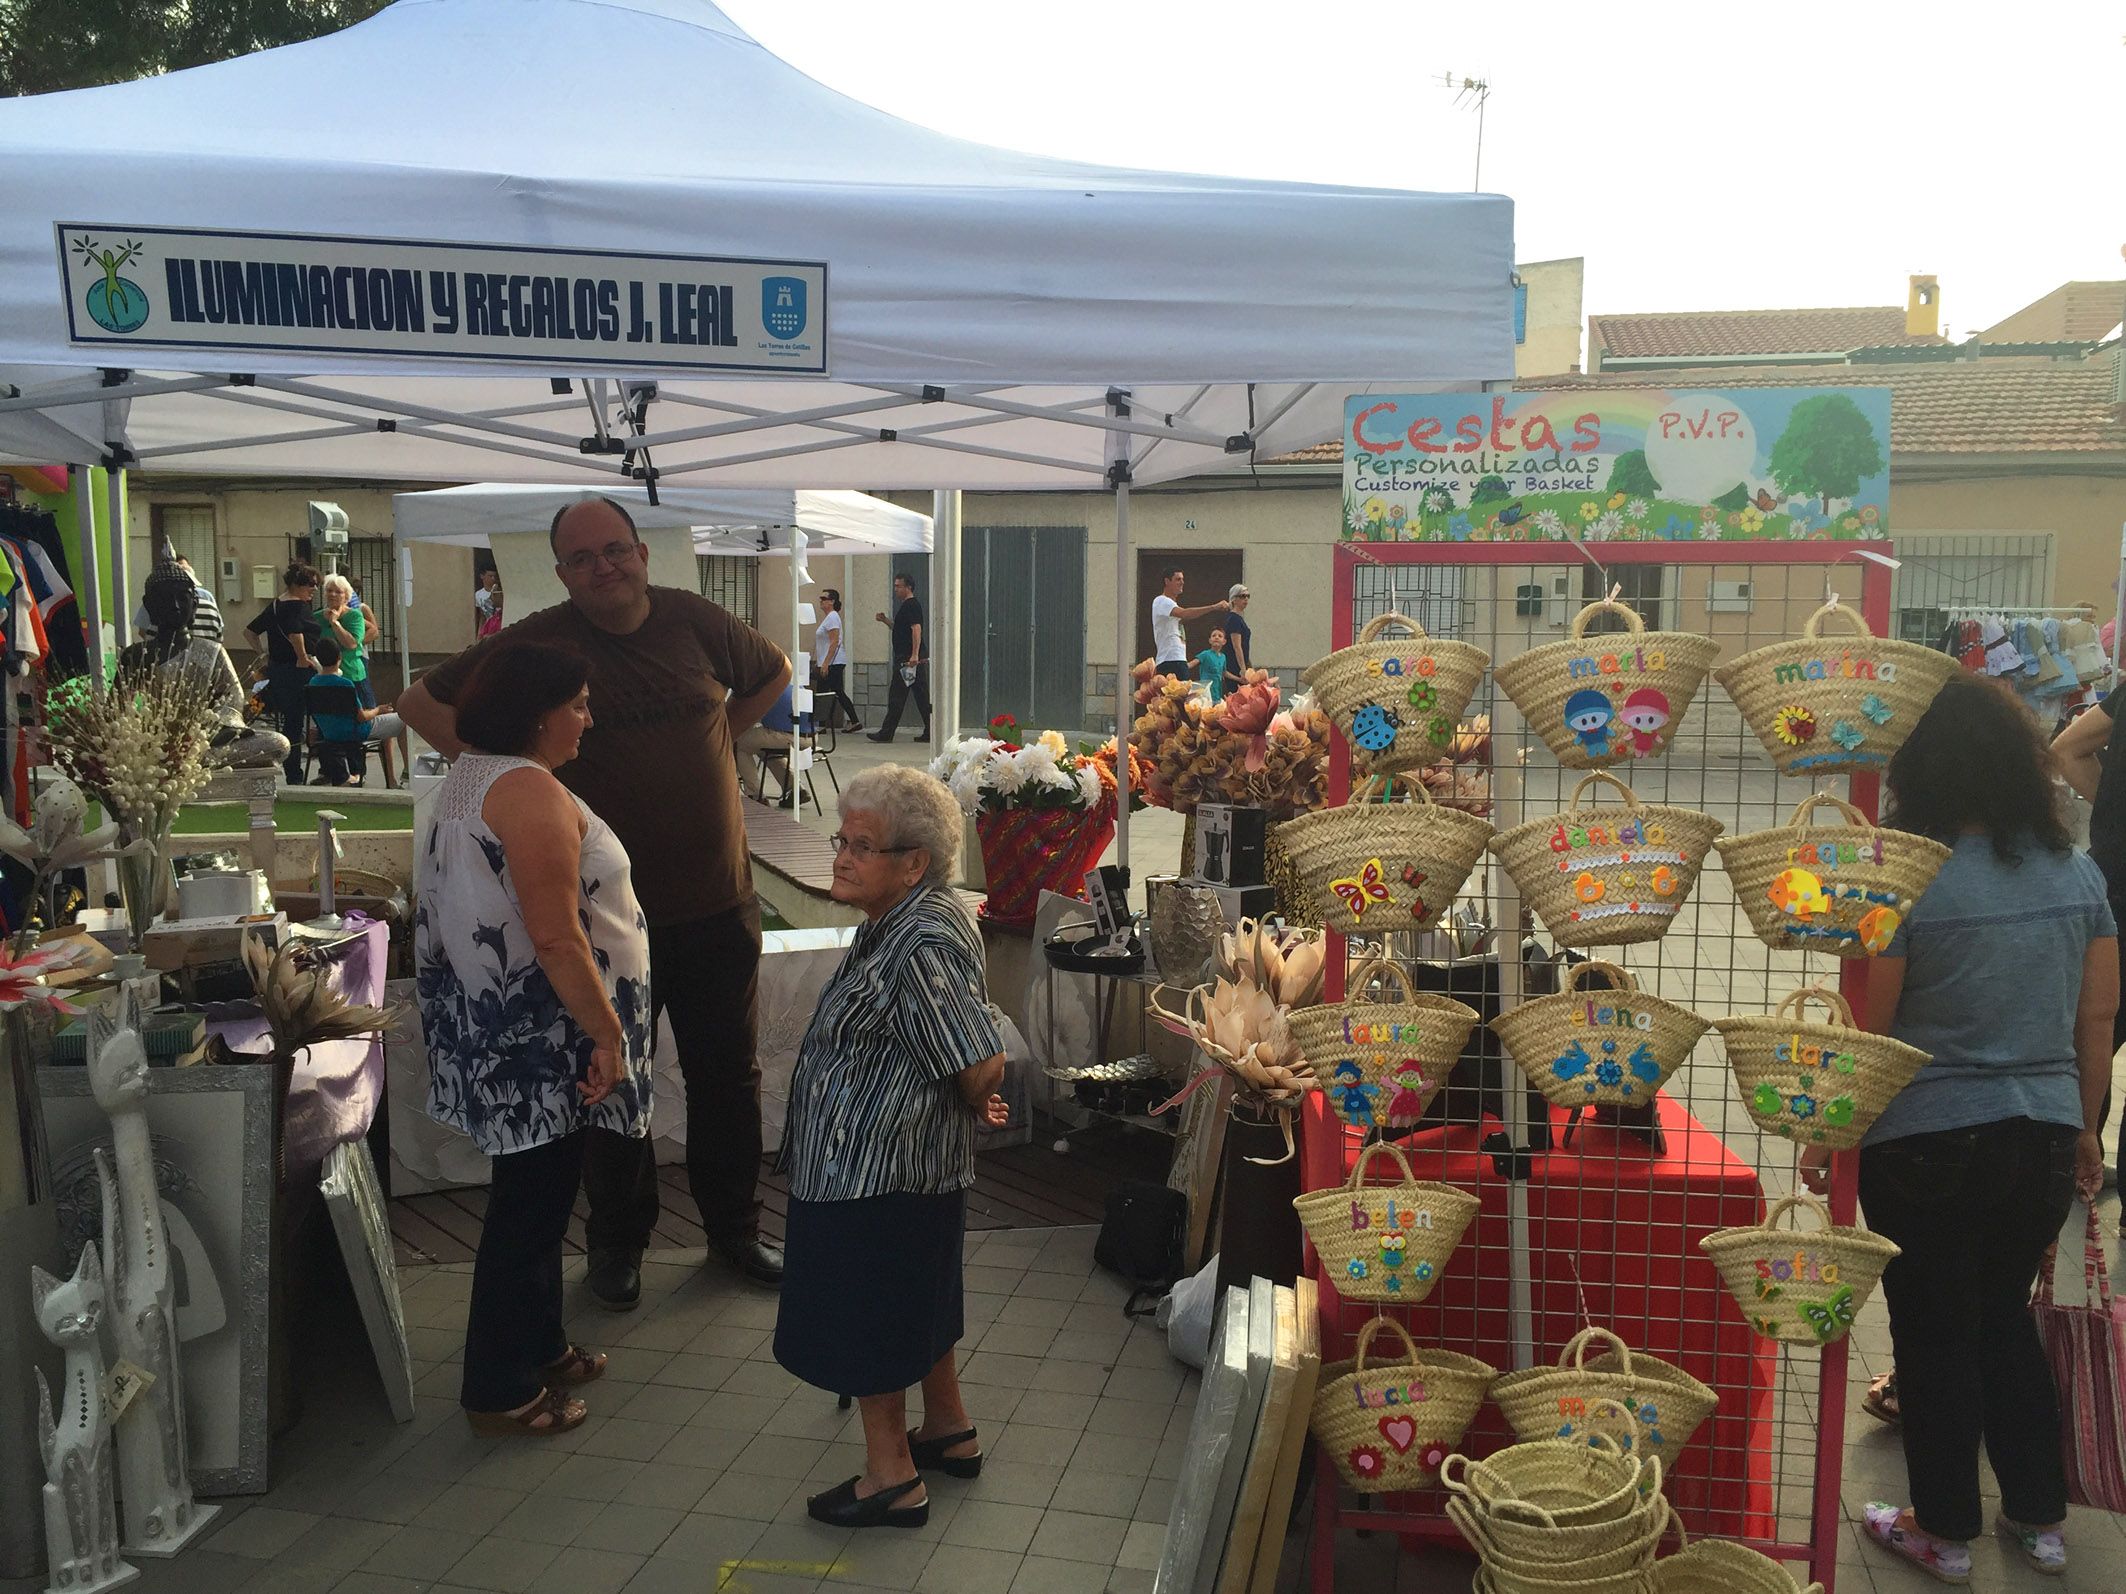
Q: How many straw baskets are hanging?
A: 13